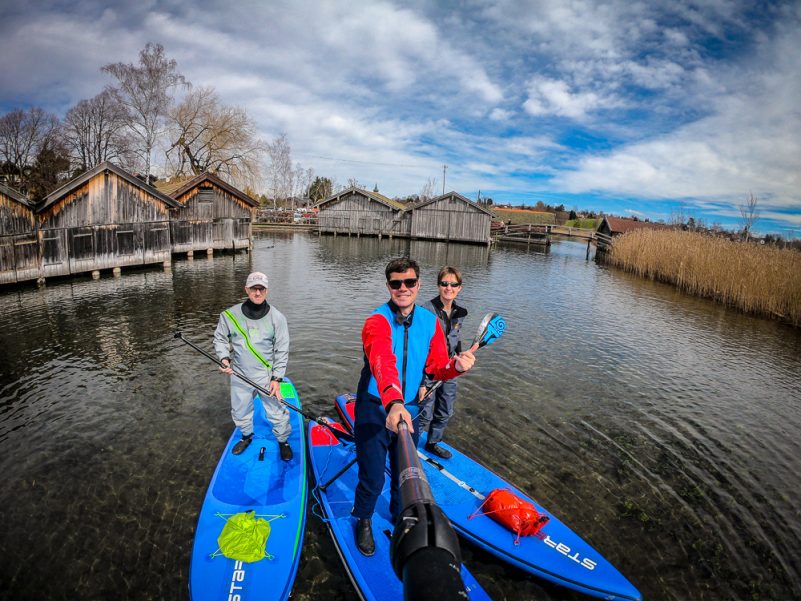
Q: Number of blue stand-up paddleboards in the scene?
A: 3